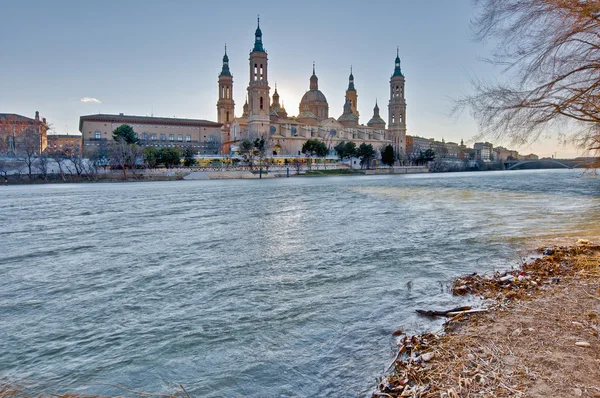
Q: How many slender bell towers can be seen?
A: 4